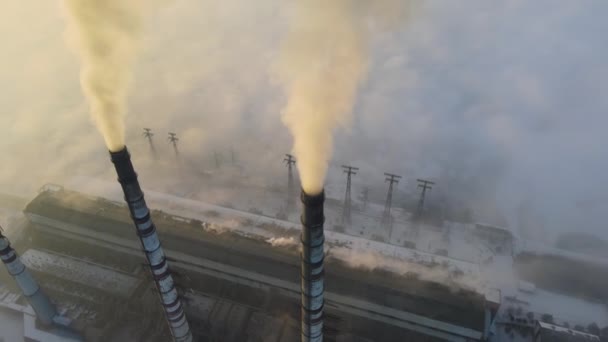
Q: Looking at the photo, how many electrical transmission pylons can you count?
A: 6